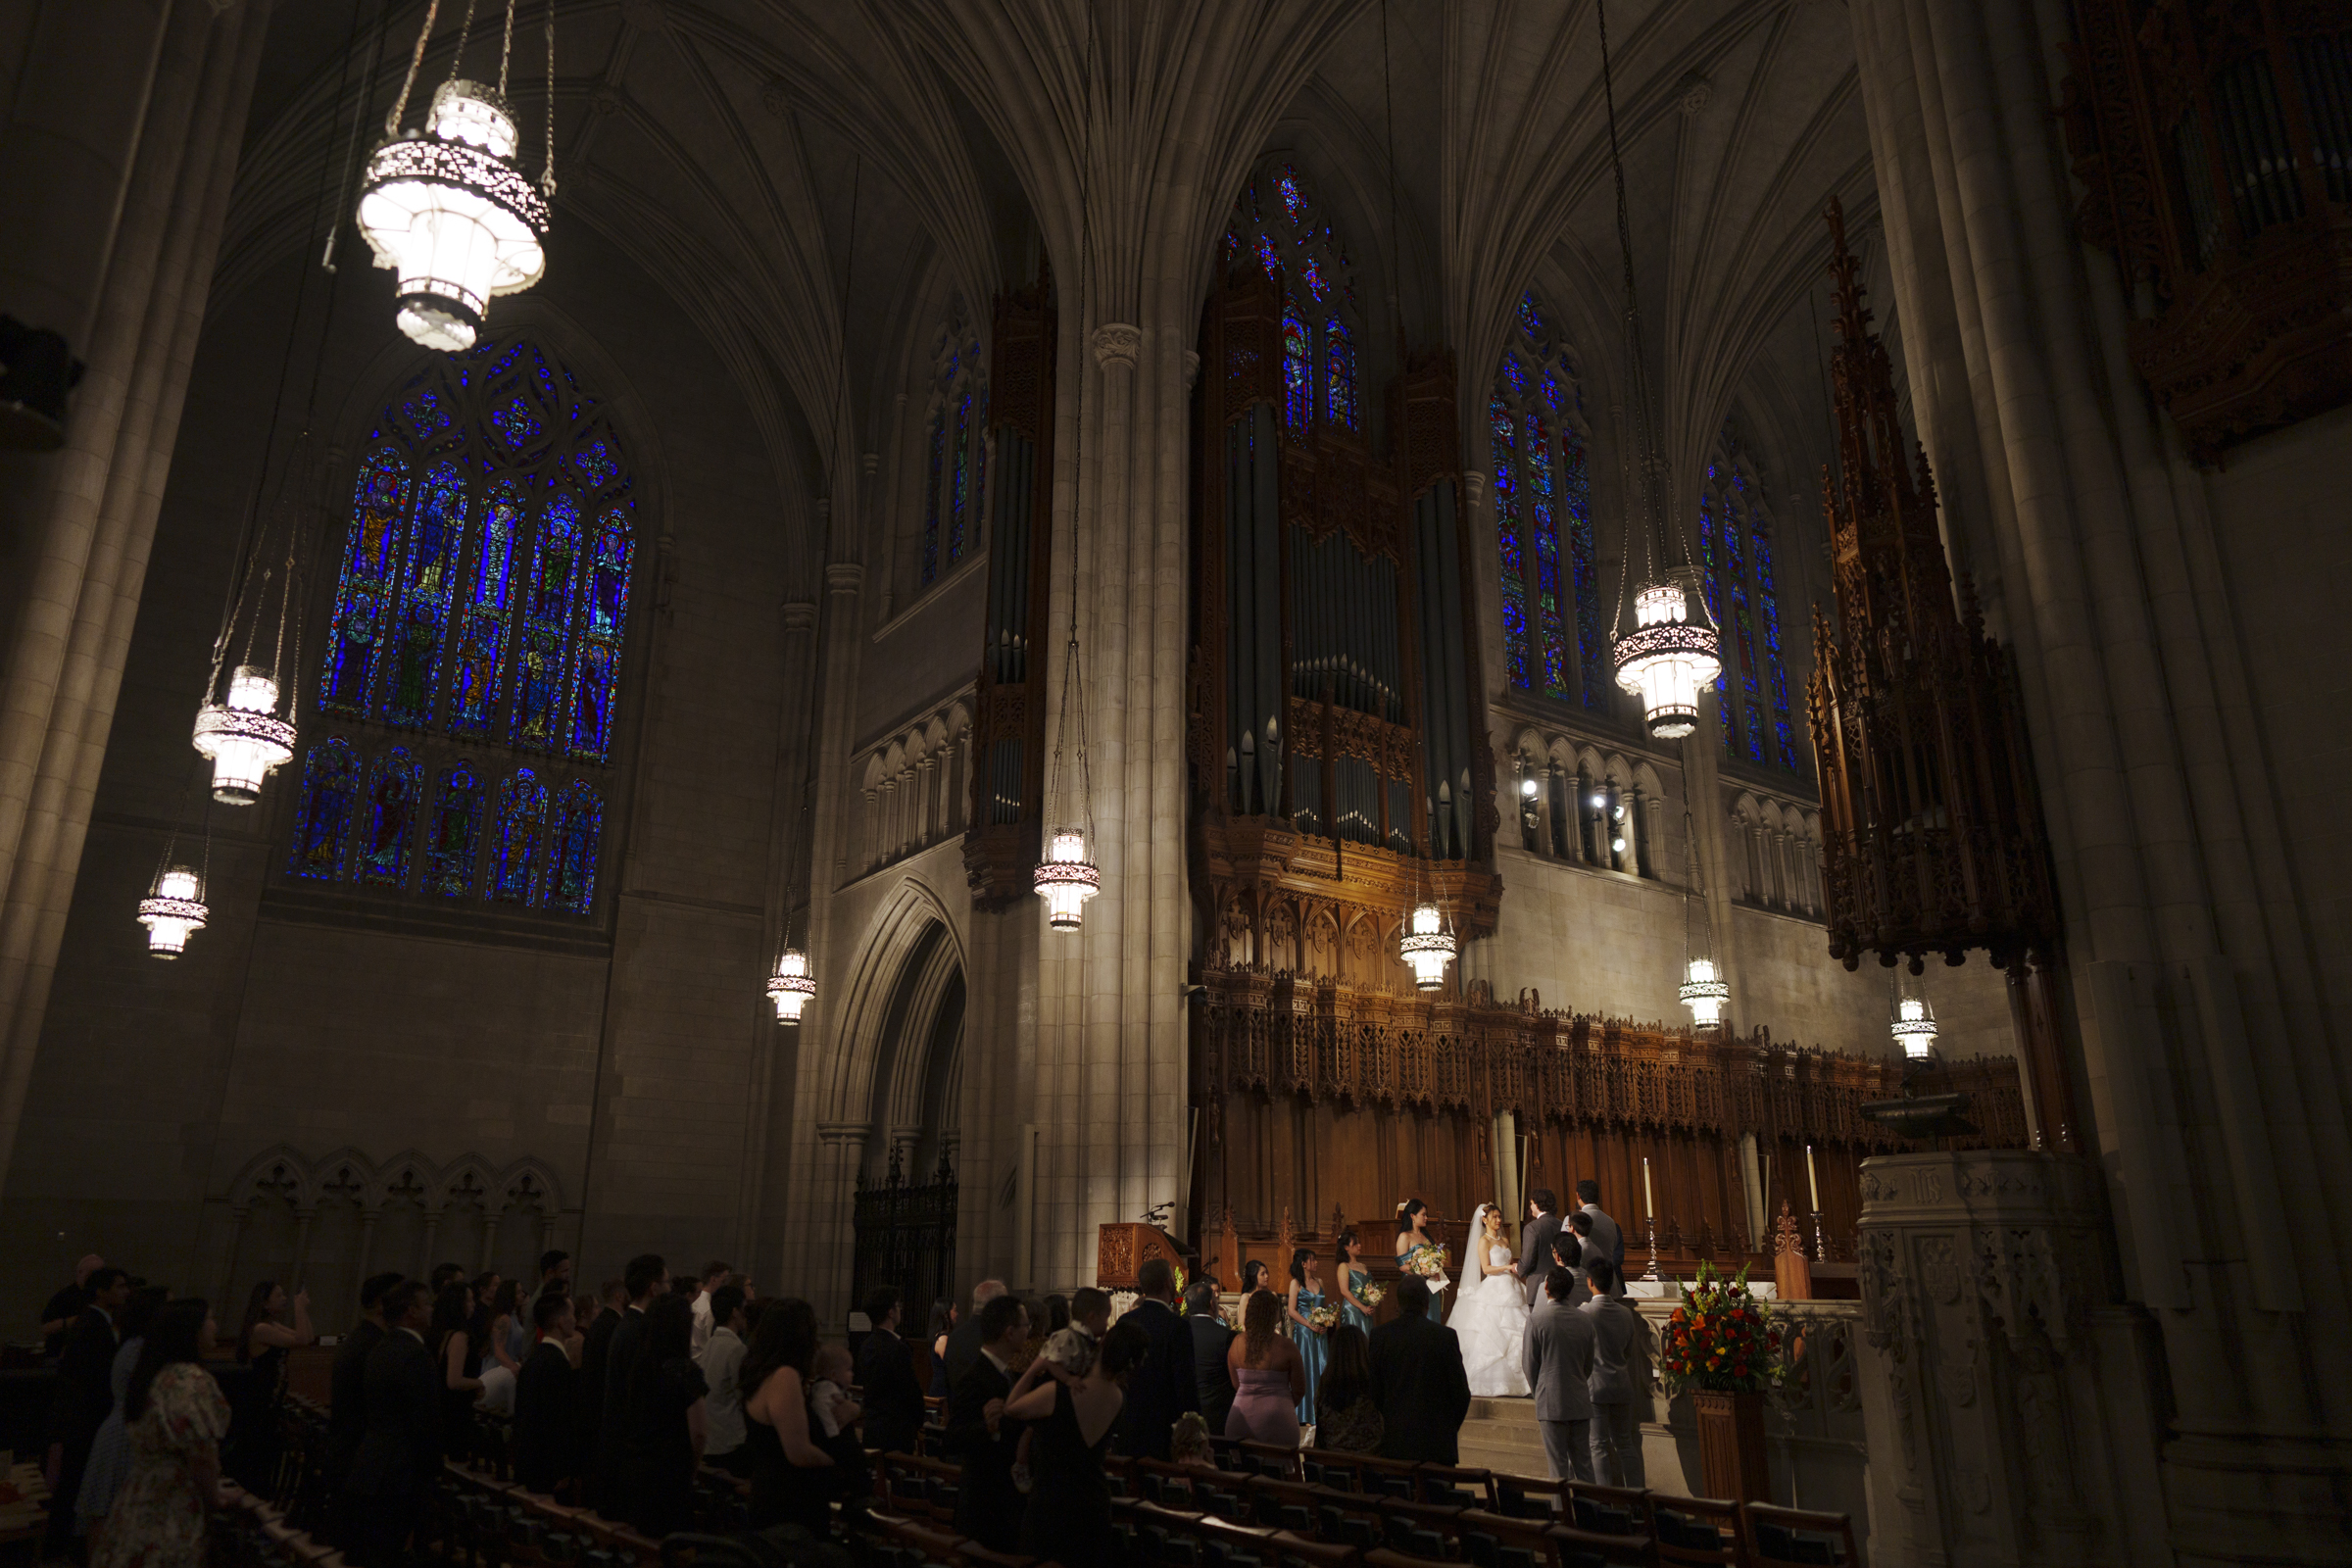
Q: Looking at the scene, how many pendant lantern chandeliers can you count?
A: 9